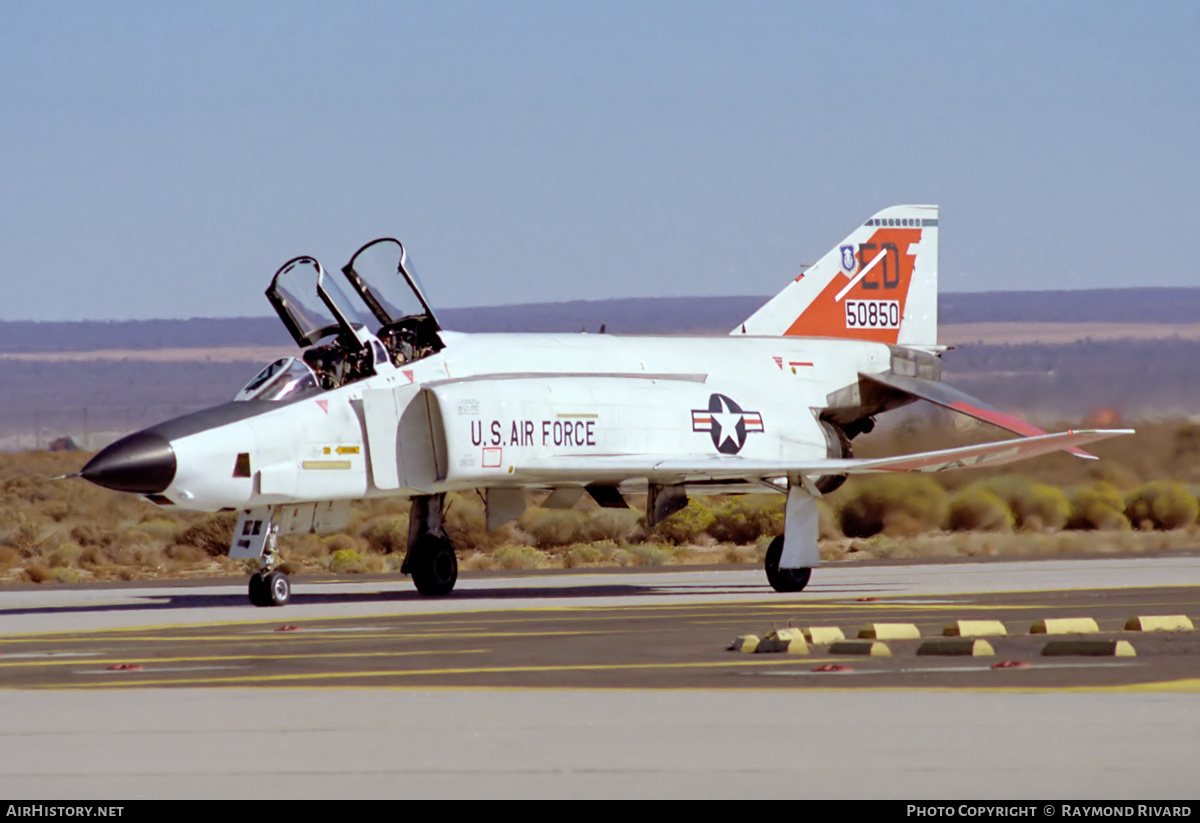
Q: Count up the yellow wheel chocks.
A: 11